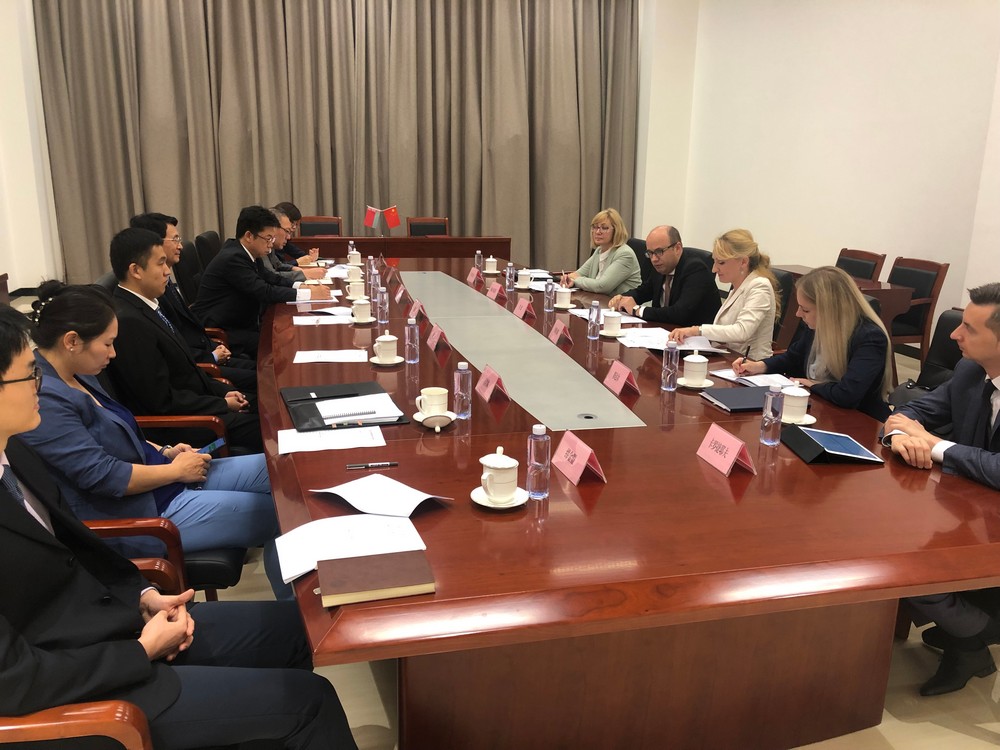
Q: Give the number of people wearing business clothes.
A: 12